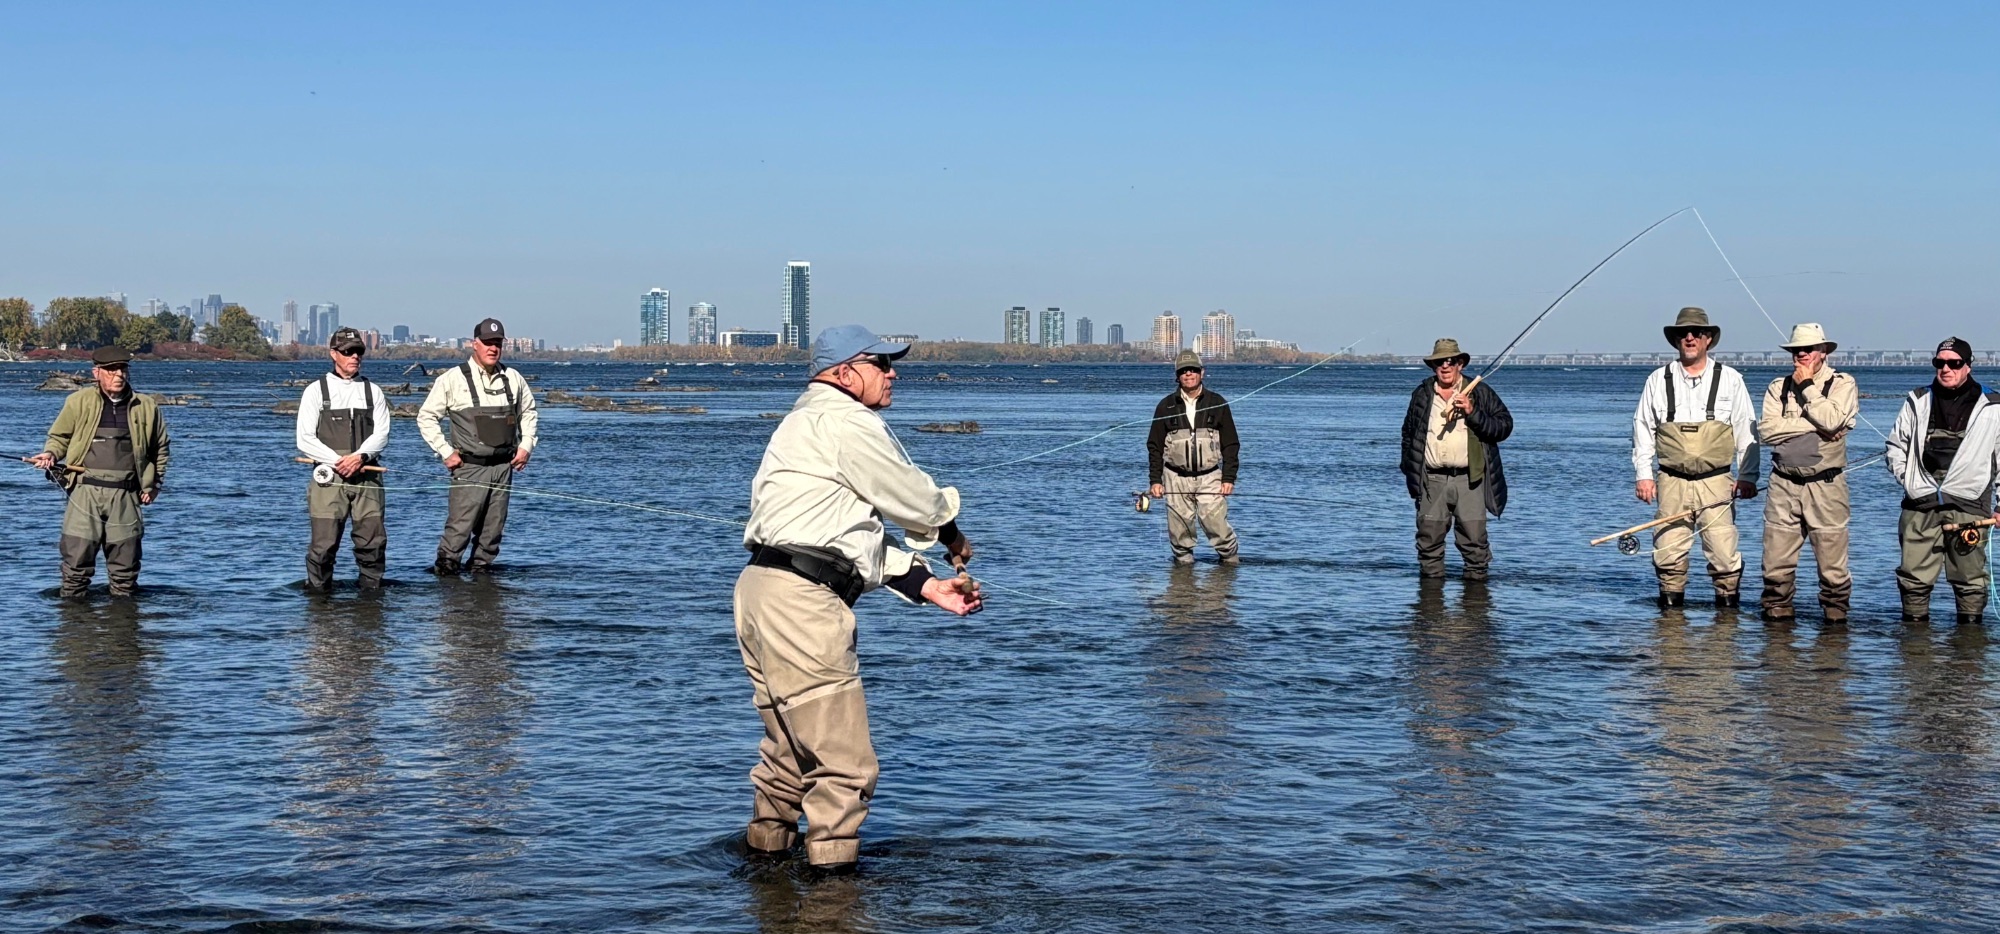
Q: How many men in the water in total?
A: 9